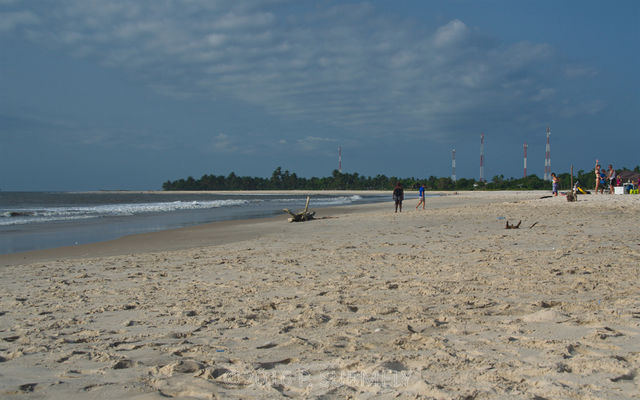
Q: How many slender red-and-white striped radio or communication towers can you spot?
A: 5